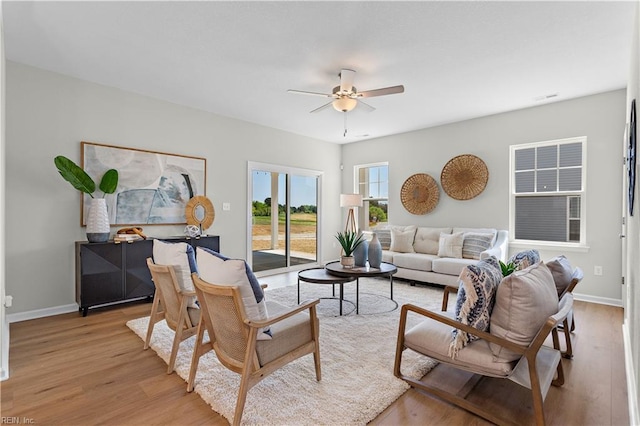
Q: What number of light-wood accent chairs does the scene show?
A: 2